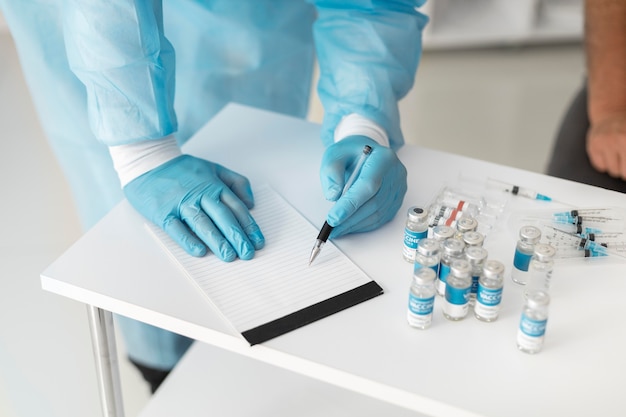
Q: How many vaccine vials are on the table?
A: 13